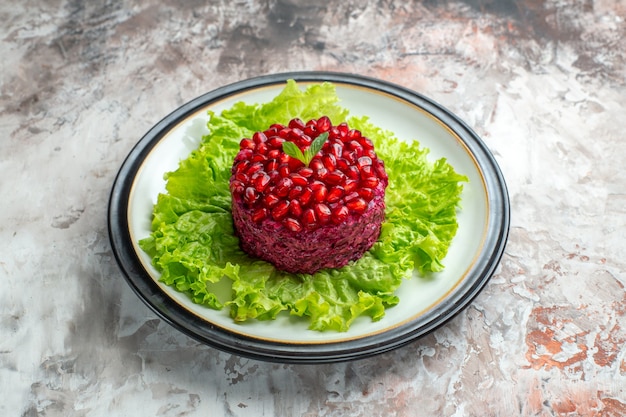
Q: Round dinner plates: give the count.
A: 1